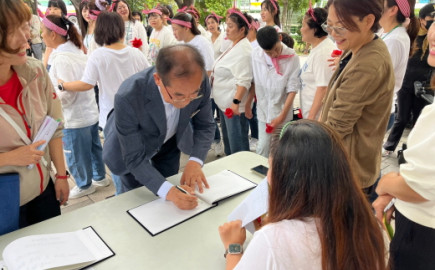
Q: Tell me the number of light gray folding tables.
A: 1